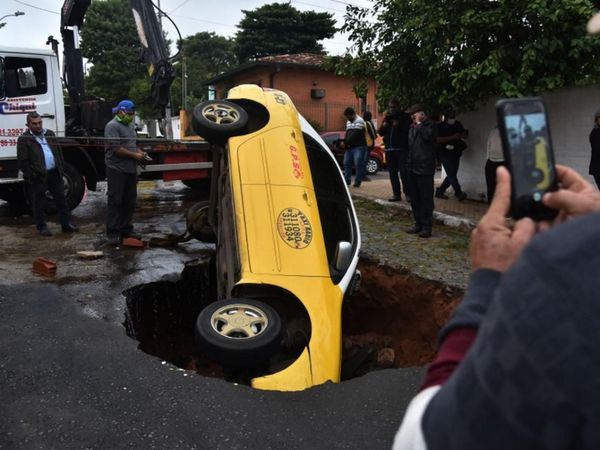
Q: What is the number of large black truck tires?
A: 1